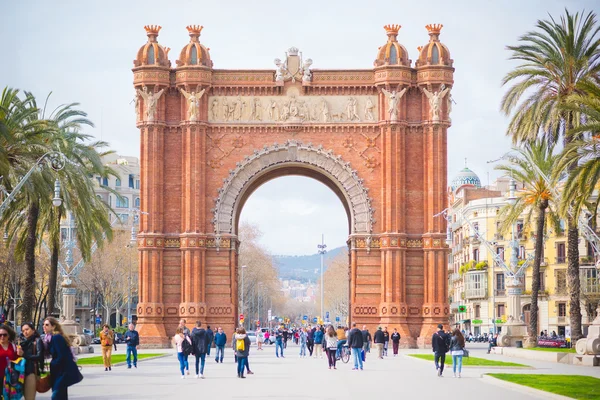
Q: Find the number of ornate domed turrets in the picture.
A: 4